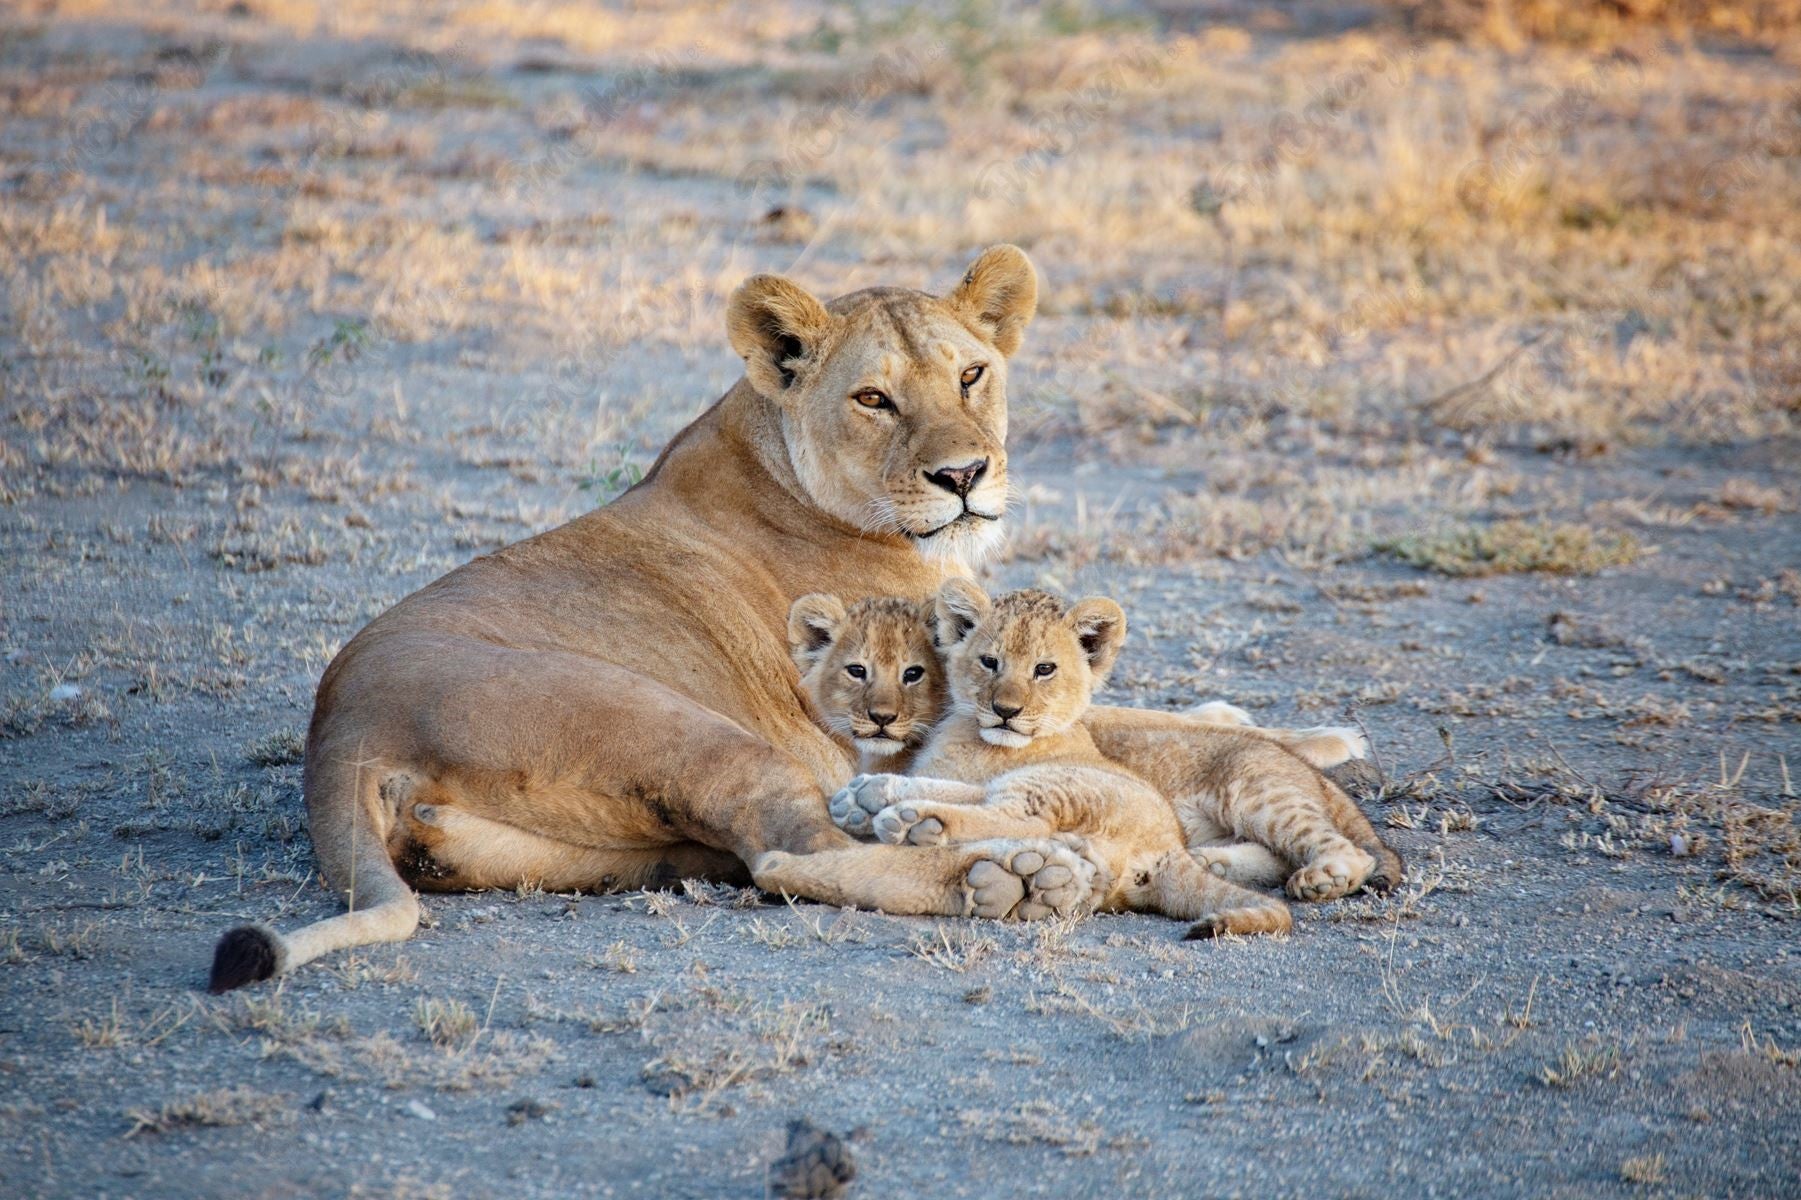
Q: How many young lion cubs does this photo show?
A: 2